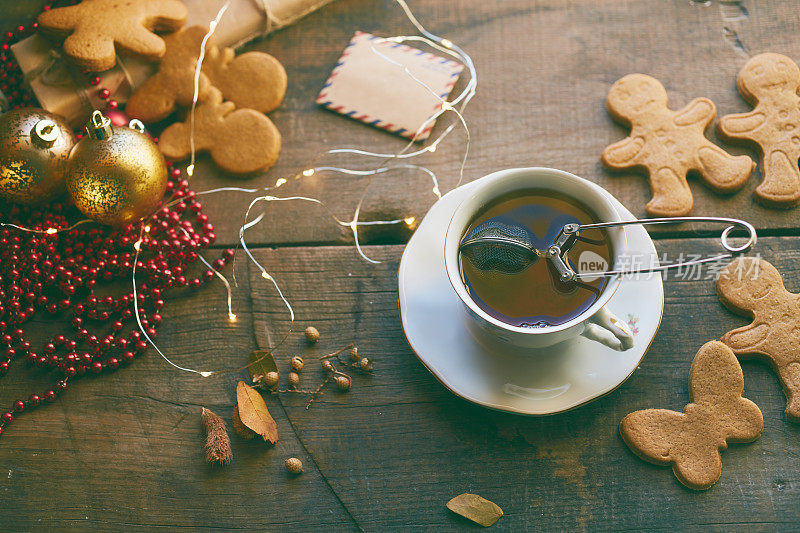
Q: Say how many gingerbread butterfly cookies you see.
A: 1